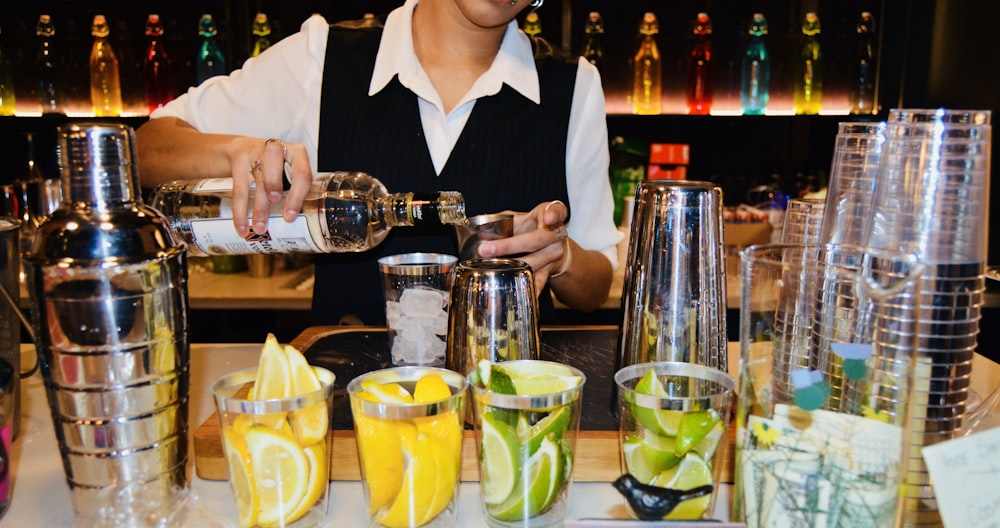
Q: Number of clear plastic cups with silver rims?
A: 5